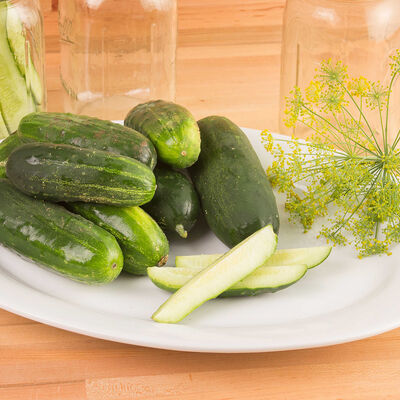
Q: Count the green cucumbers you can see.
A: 8